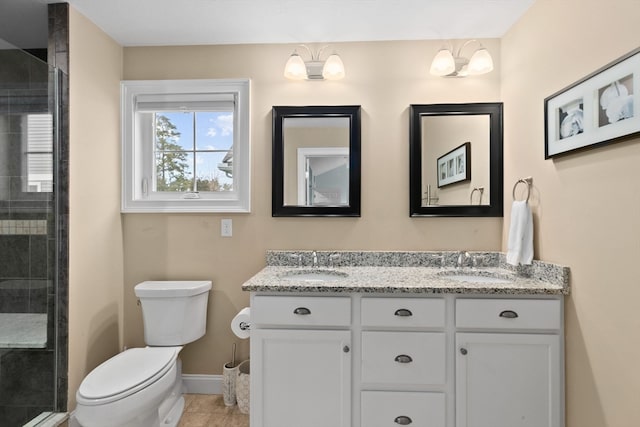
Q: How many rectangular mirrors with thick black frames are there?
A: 2